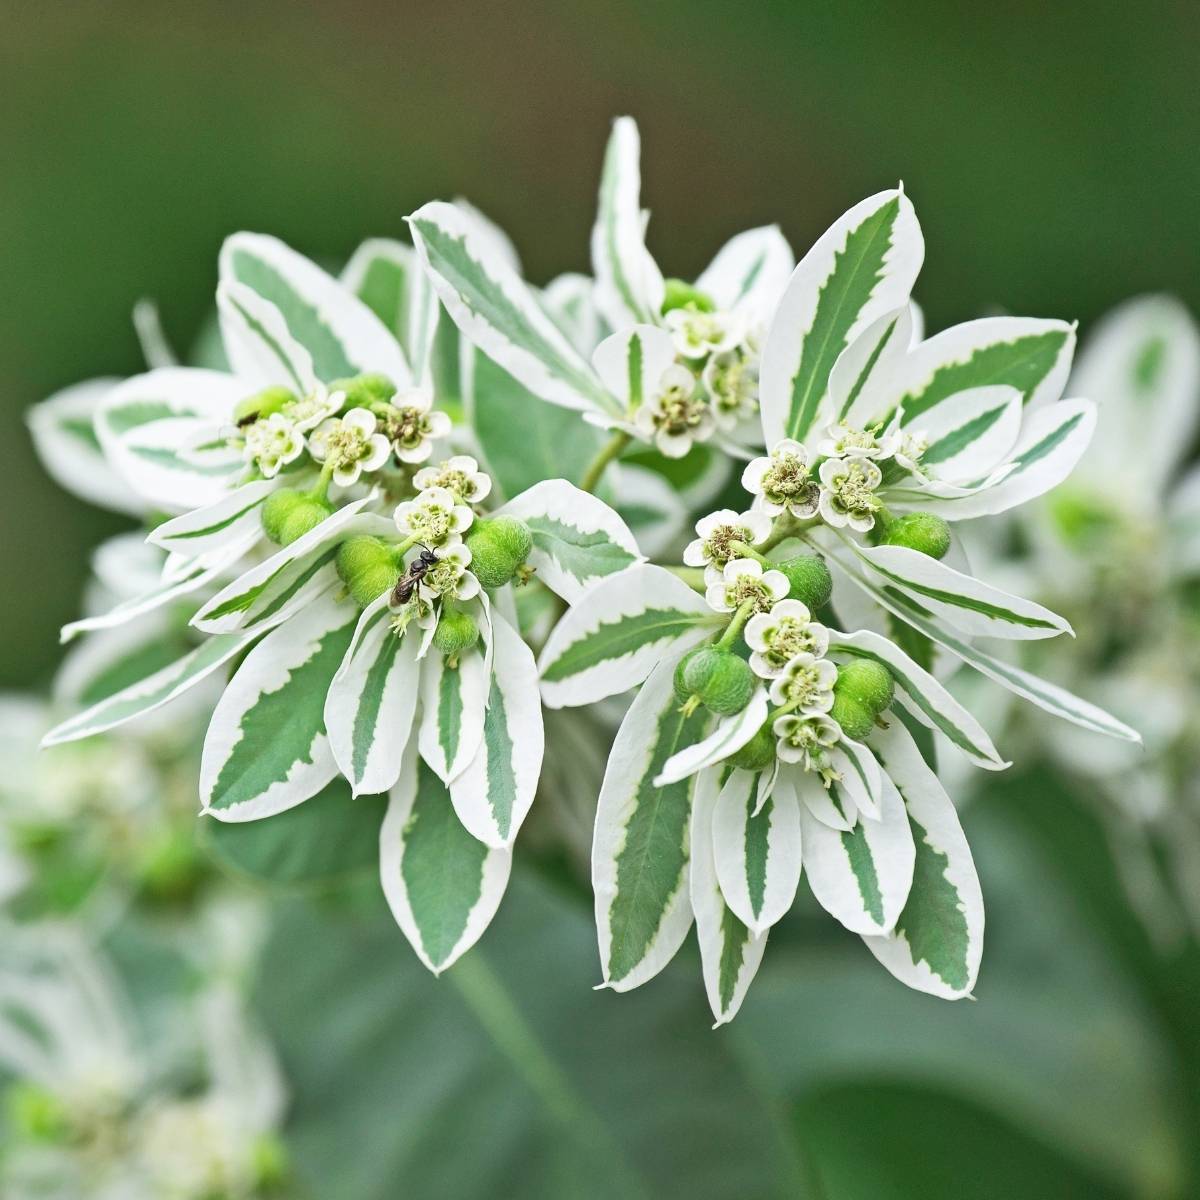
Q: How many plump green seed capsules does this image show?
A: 12